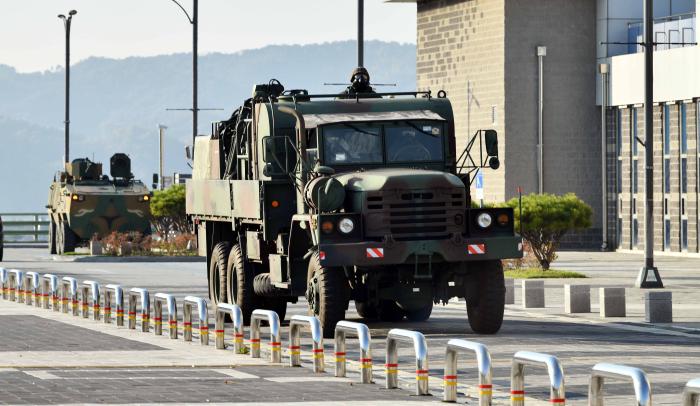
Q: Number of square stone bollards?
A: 5